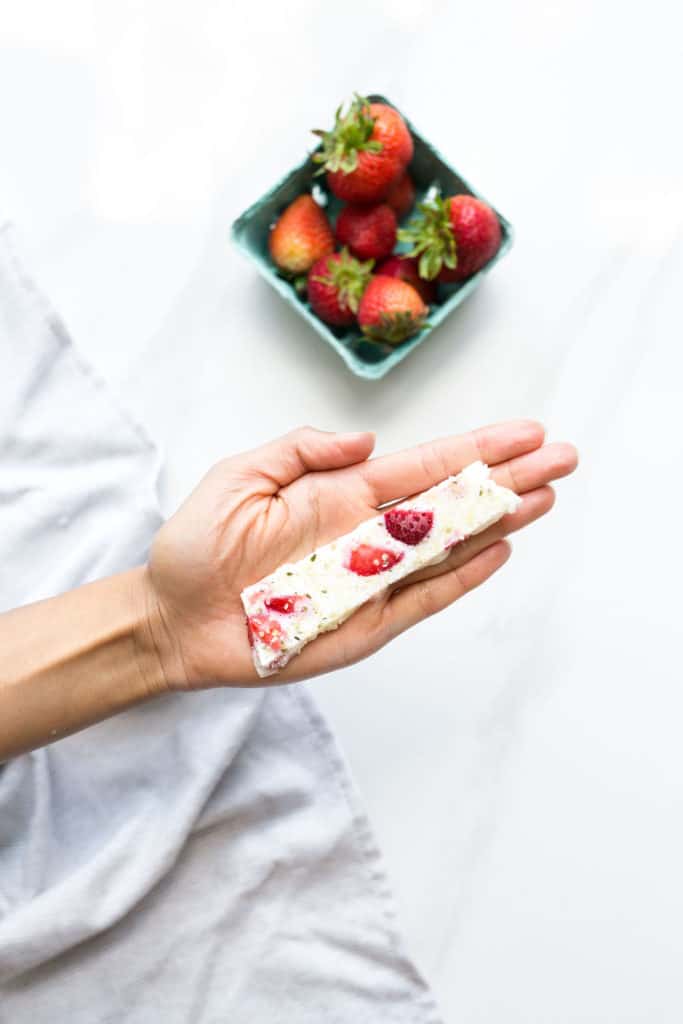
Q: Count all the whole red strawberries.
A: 8